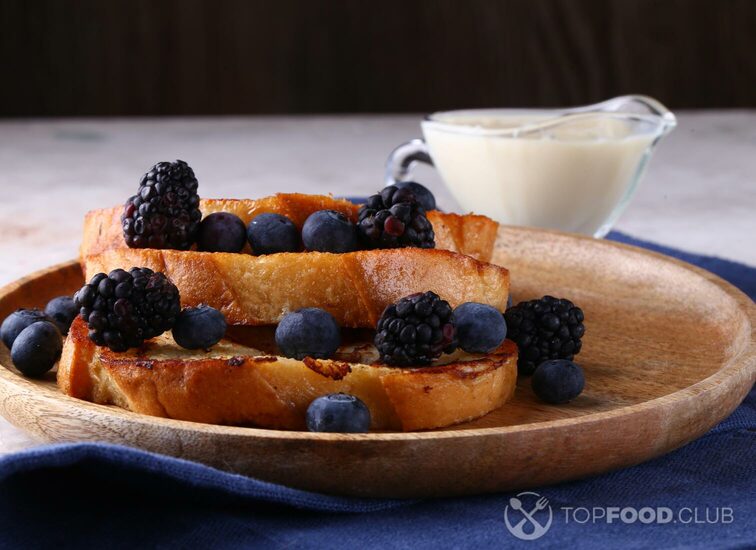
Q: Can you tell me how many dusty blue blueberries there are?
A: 12